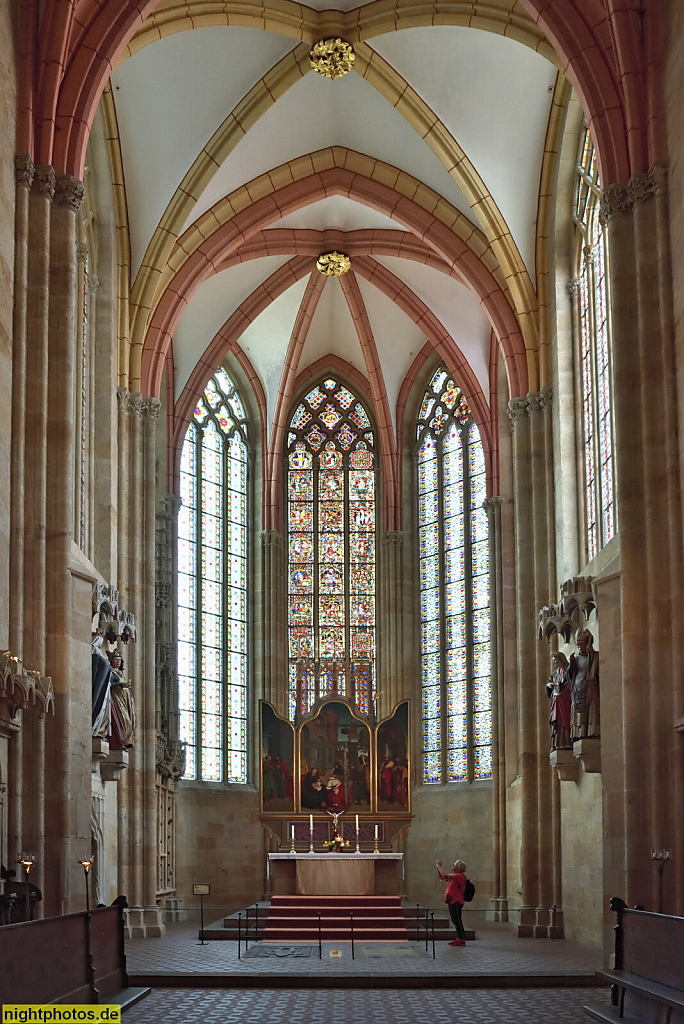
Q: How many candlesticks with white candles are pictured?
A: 4